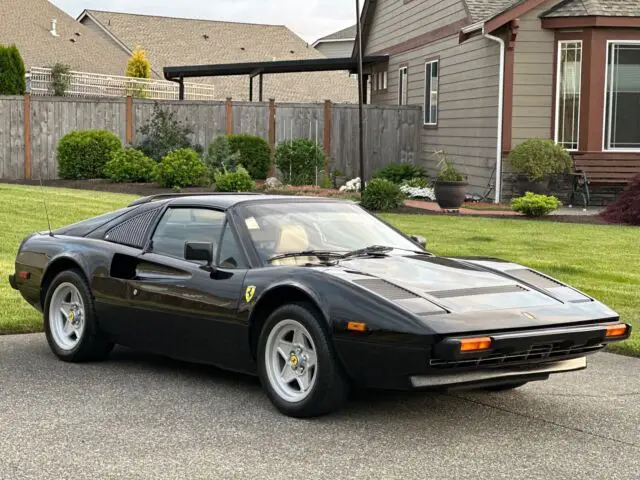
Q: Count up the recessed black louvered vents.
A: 4